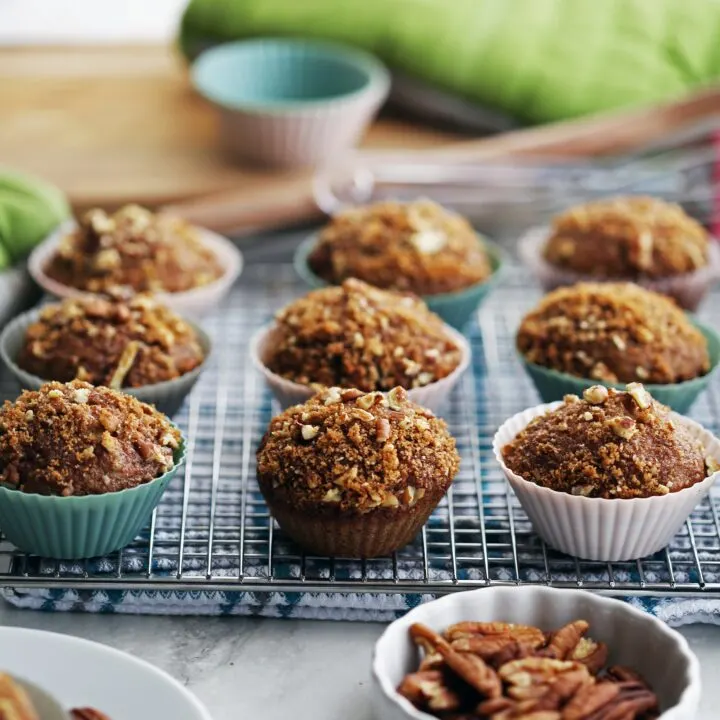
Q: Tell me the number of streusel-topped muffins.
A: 9